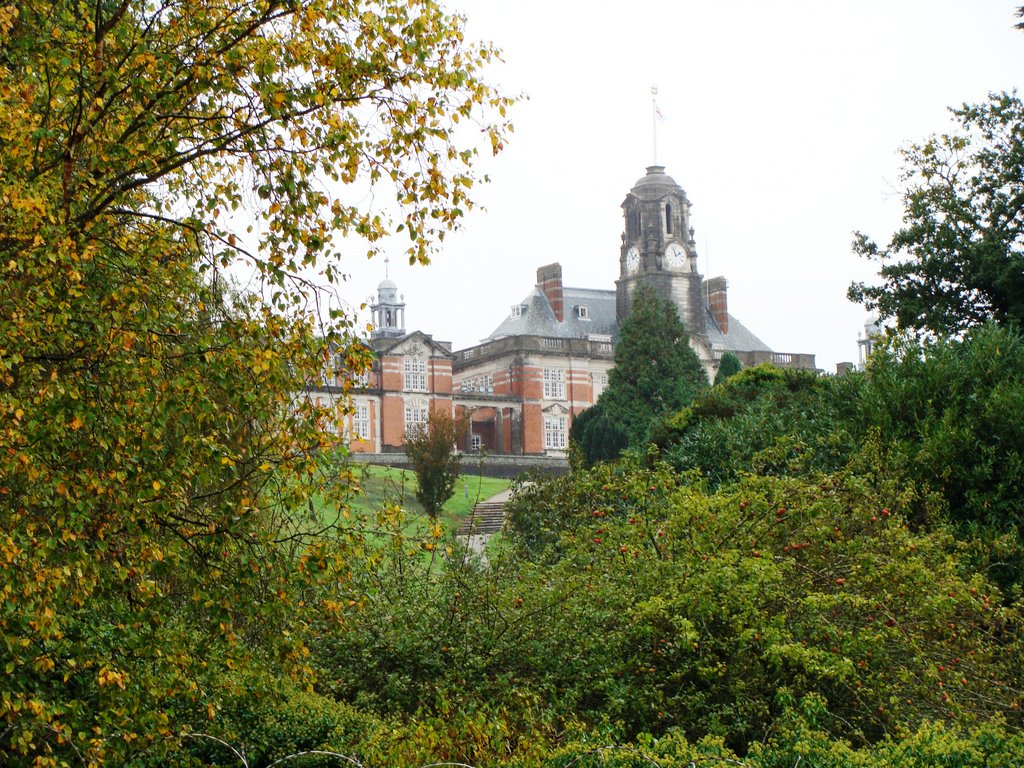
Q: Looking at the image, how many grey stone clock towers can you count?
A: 1